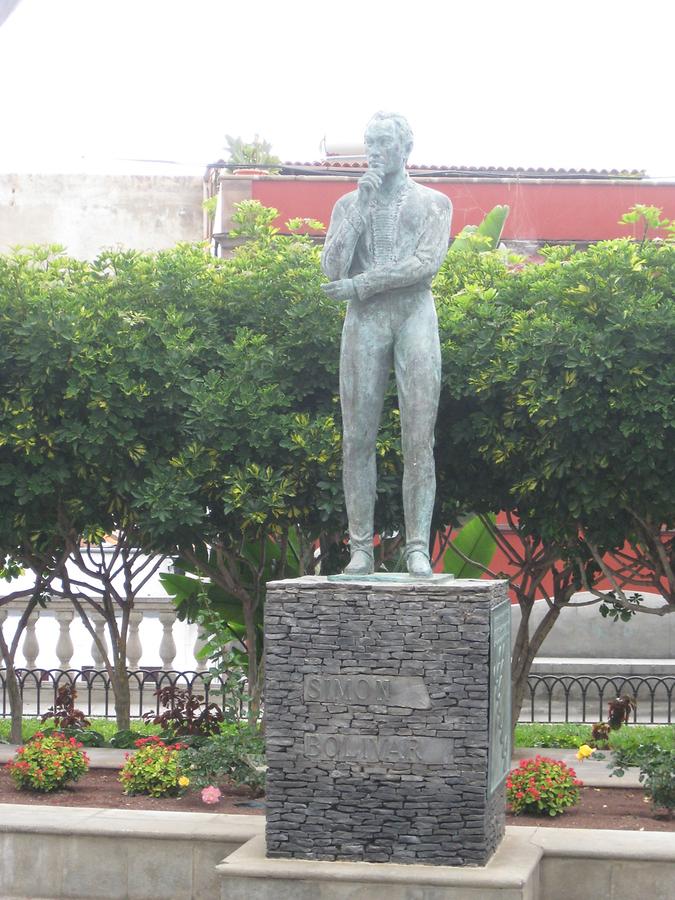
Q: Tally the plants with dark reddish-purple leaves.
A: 3